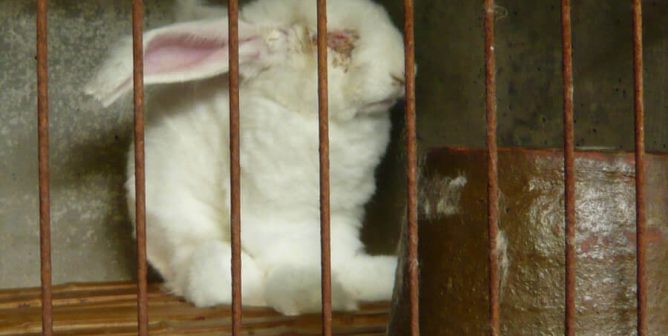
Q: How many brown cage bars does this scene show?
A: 8